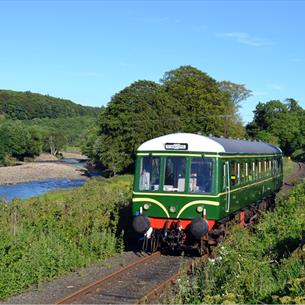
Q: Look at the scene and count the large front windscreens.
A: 3